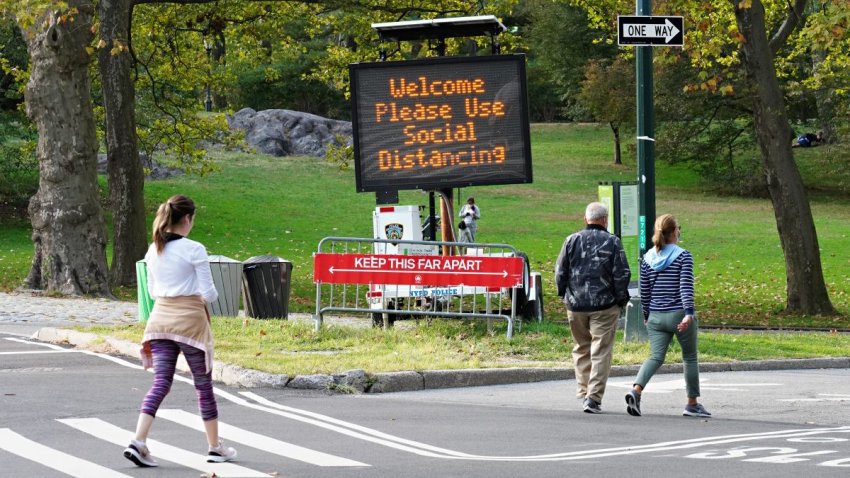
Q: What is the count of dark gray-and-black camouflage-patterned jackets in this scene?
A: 1